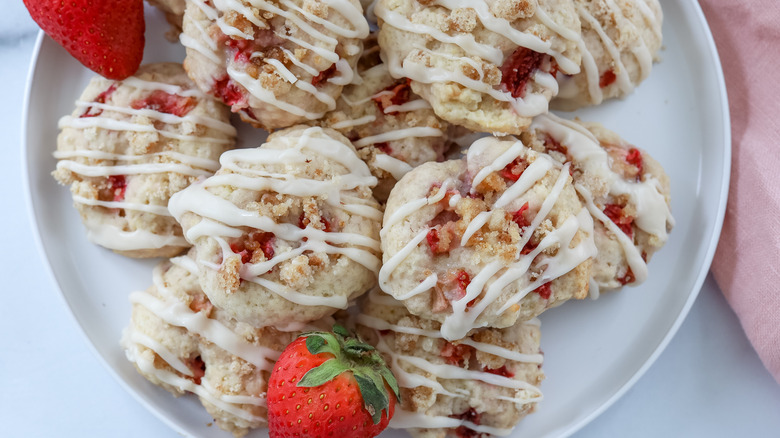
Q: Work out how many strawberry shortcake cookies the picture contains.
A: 11